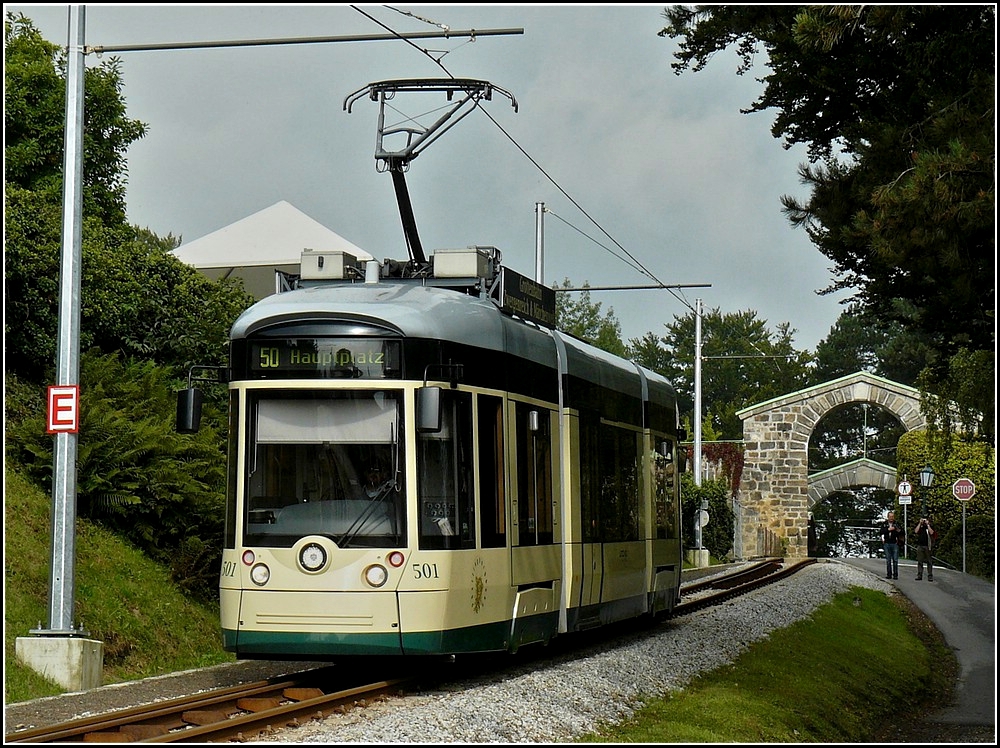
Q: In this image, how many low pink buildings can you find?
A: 0